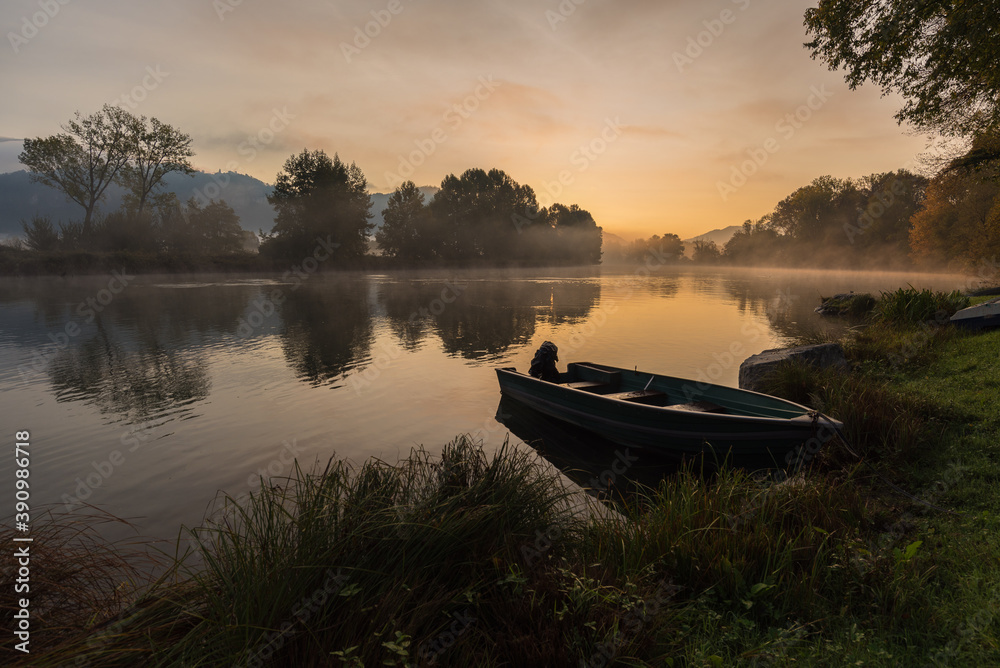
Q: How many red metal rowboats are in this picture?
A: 0